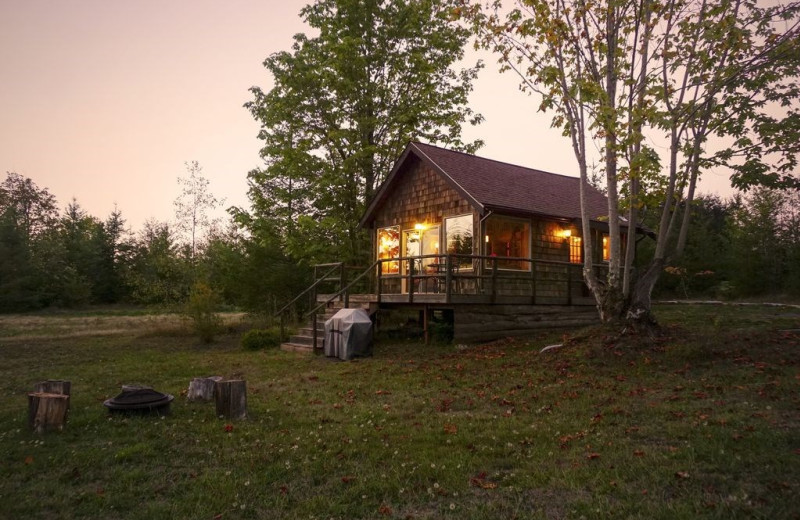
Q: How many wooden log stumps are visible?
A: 4